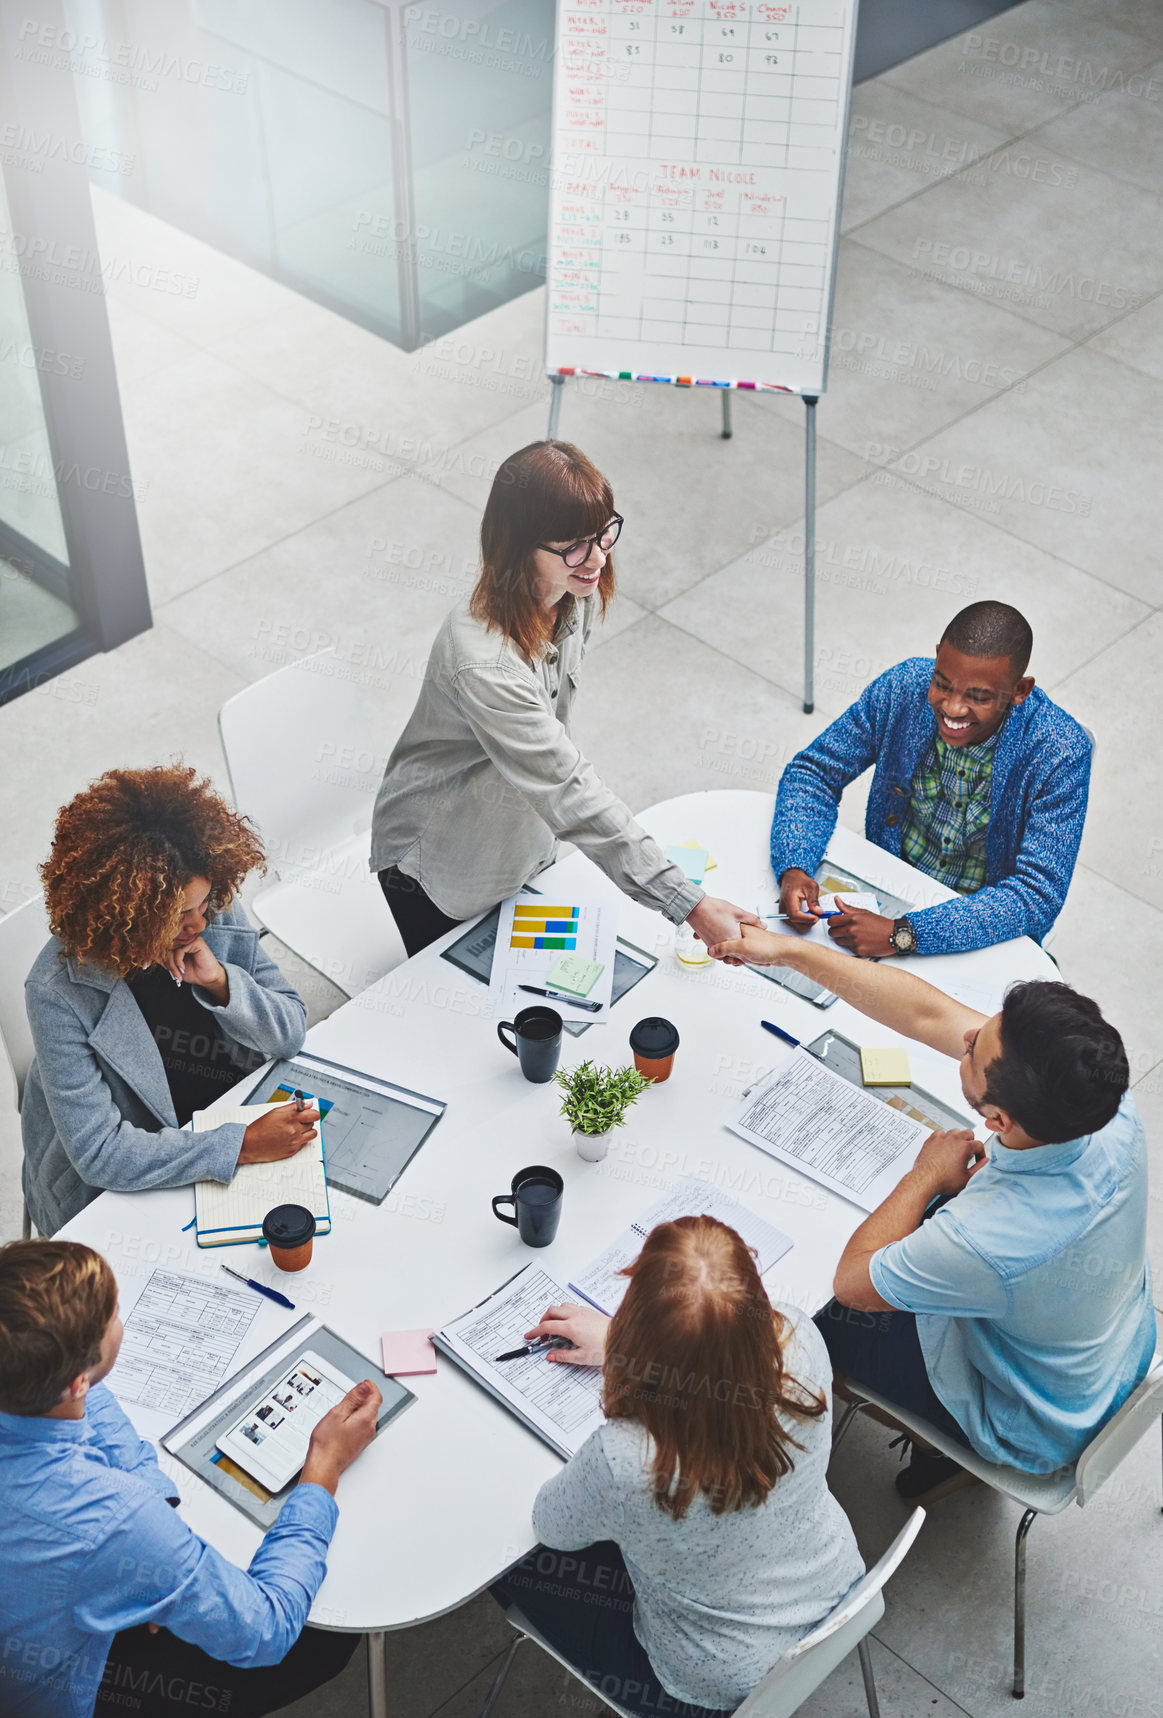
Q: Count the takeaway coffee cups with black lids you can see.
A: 2